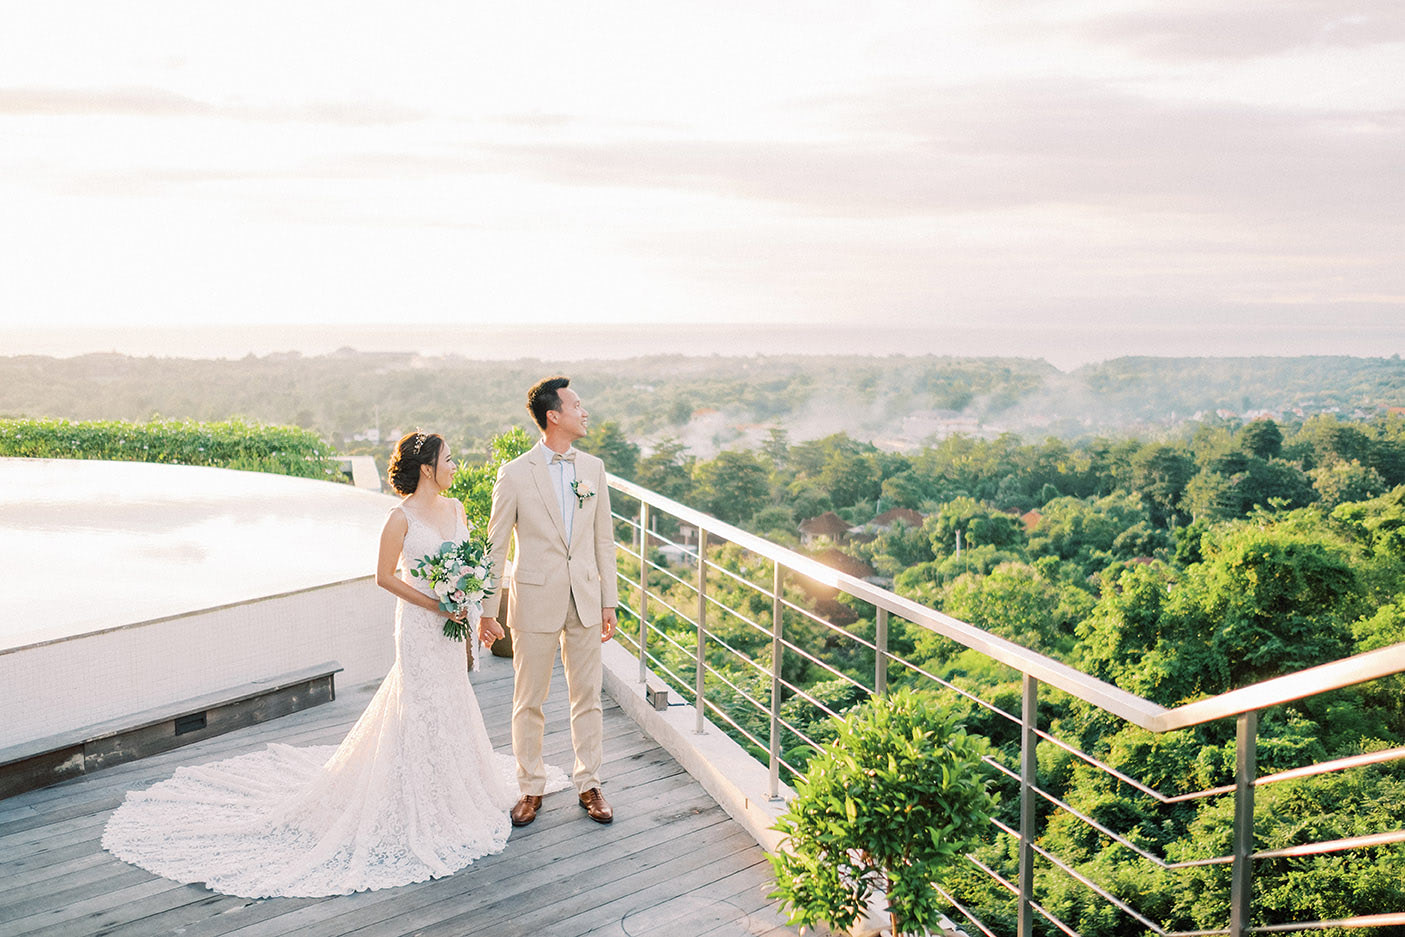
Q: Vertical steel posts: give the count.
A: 6